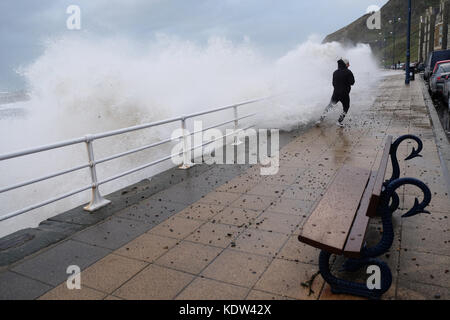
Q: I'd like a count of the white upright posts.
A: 3